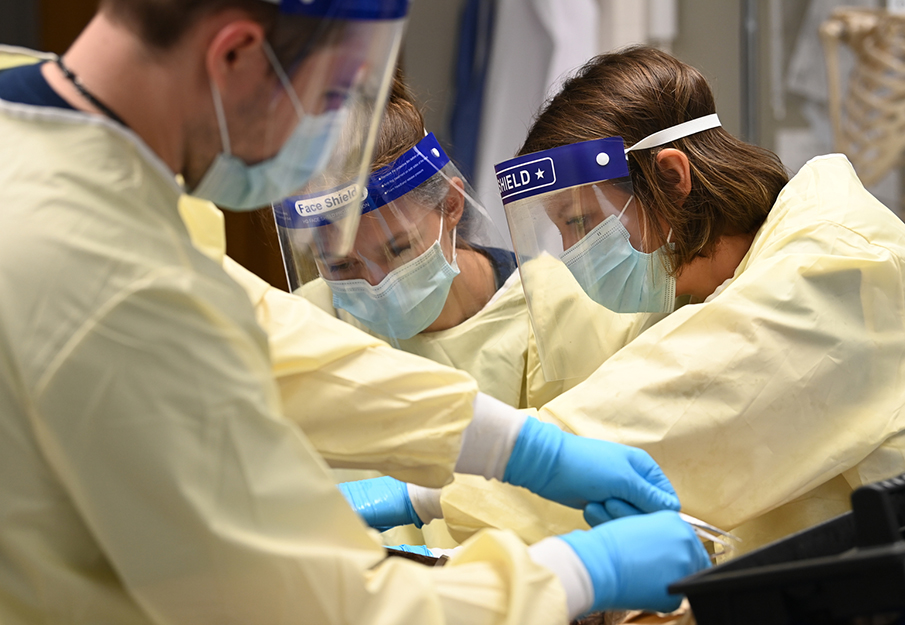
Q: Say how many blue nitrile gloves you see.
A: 4